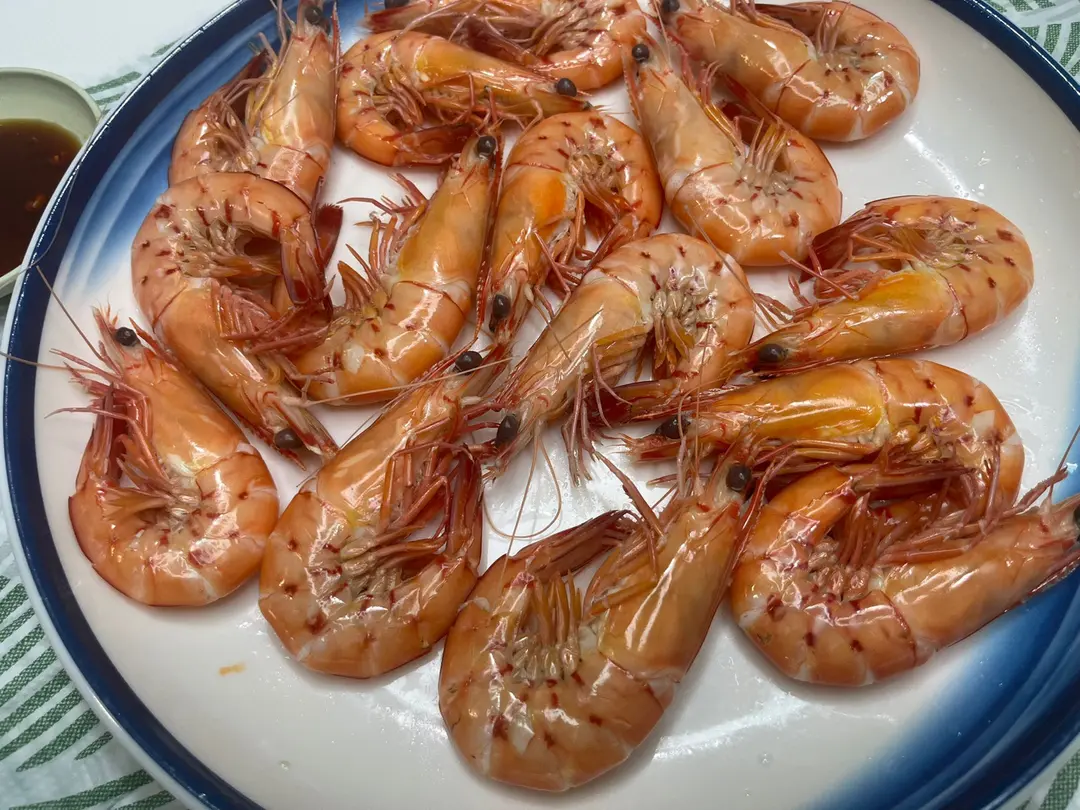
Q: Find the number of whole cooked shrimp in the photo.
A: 15